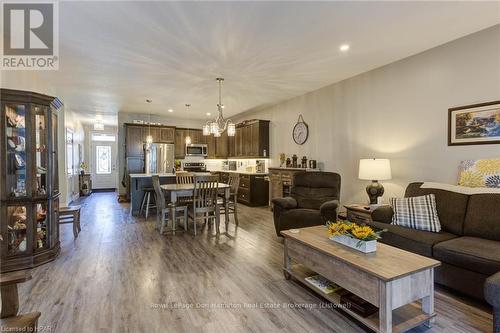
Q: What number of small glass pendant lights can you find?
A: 2